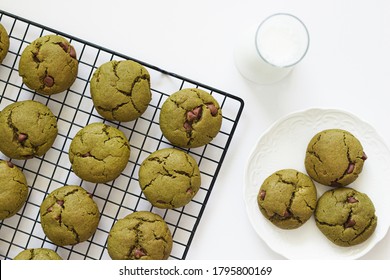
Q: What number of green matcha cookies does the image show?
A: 14